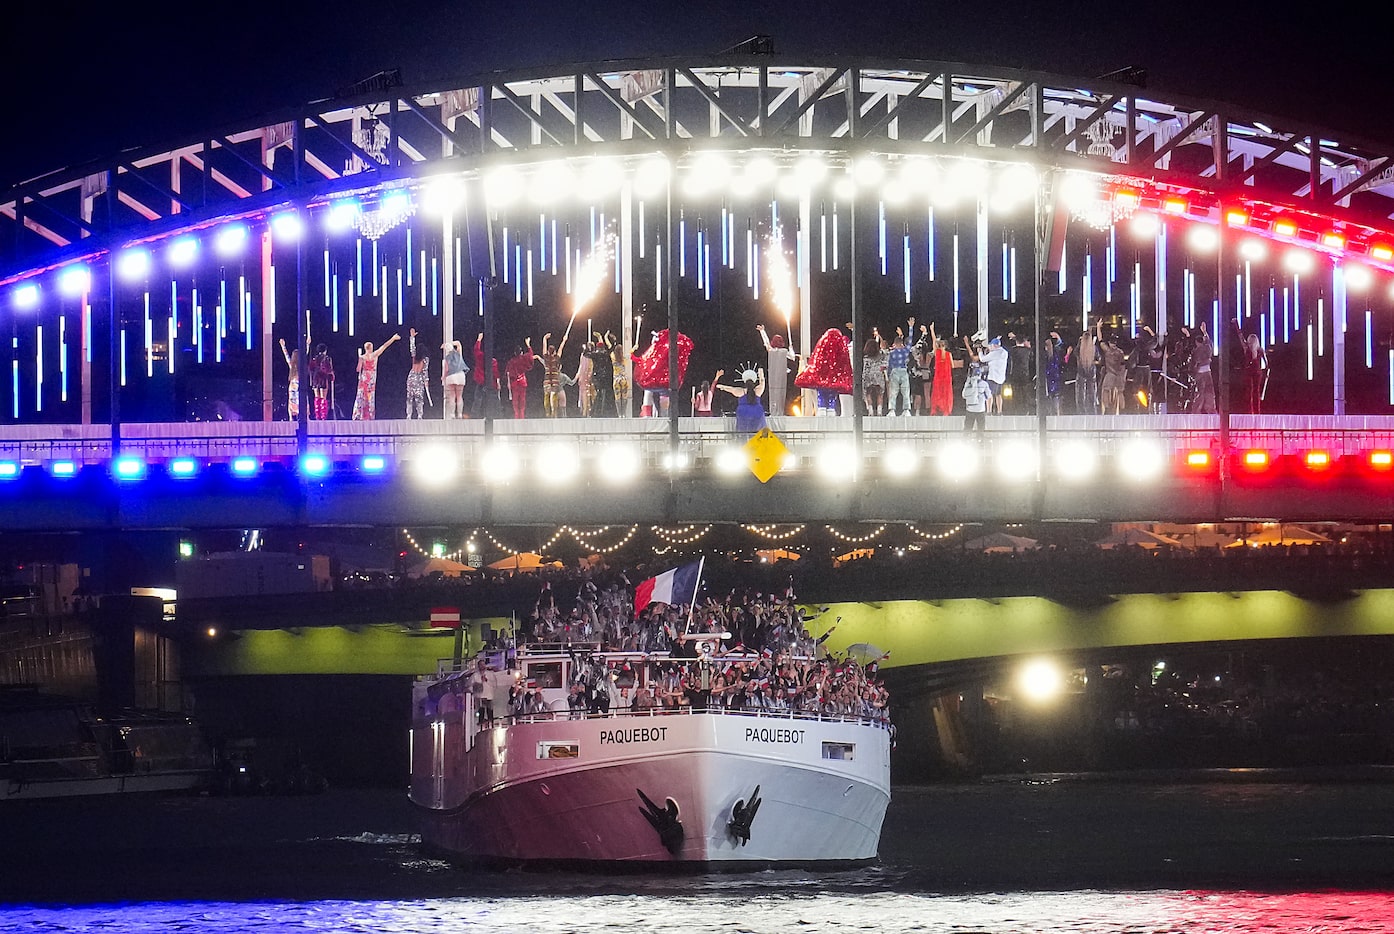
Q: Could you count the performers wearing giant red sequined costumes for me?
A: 2